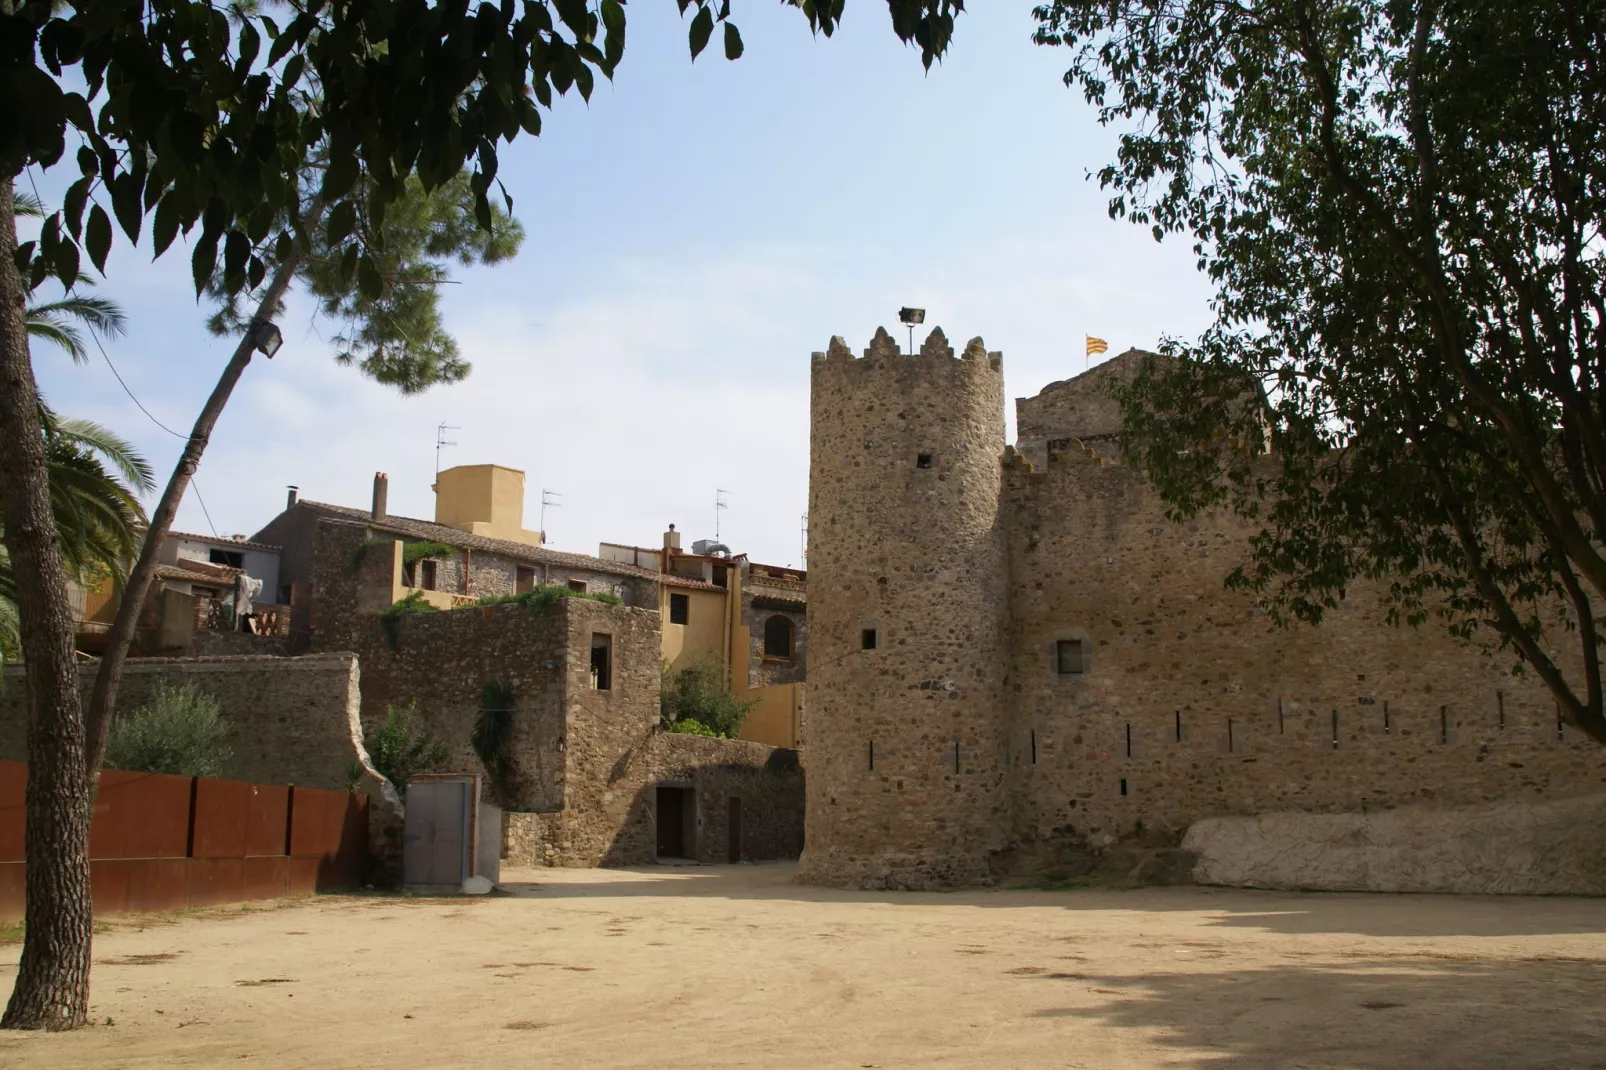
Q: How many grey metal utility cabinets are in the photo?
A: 1